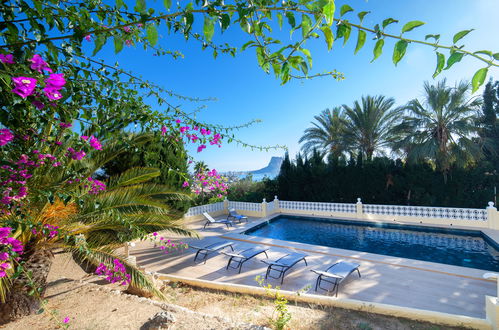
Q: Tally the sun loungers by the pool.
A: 6